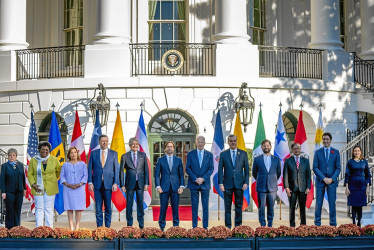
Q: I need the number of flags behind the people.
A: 12